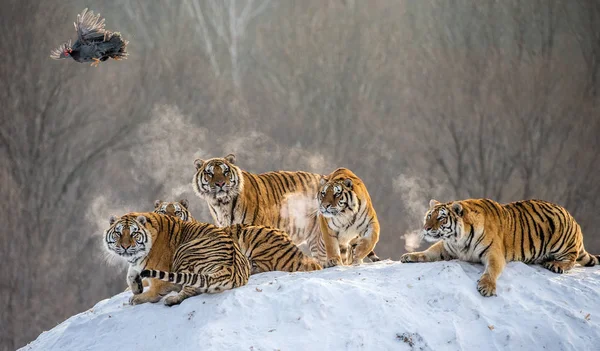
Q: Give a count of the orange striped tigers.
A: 5